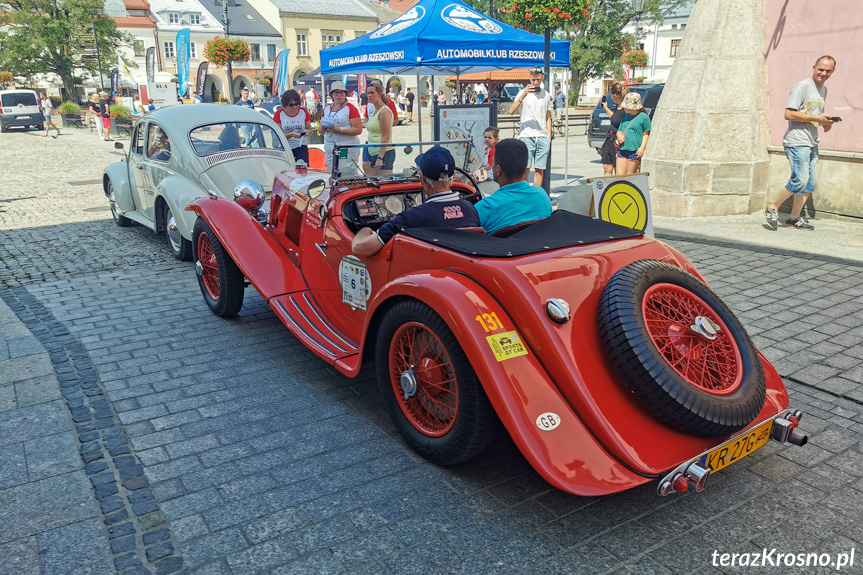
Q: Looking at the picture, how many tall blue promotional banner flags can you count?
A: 2